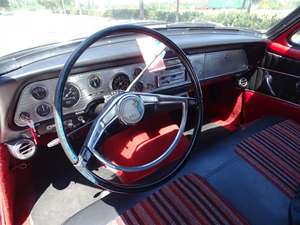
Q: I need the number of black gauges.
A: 7